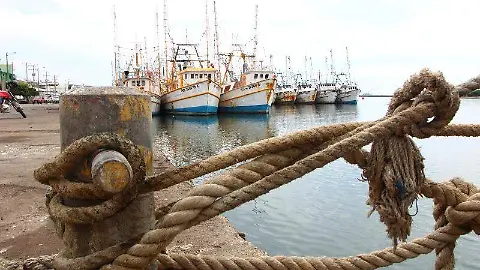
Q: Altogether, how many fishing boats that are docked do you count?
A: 7